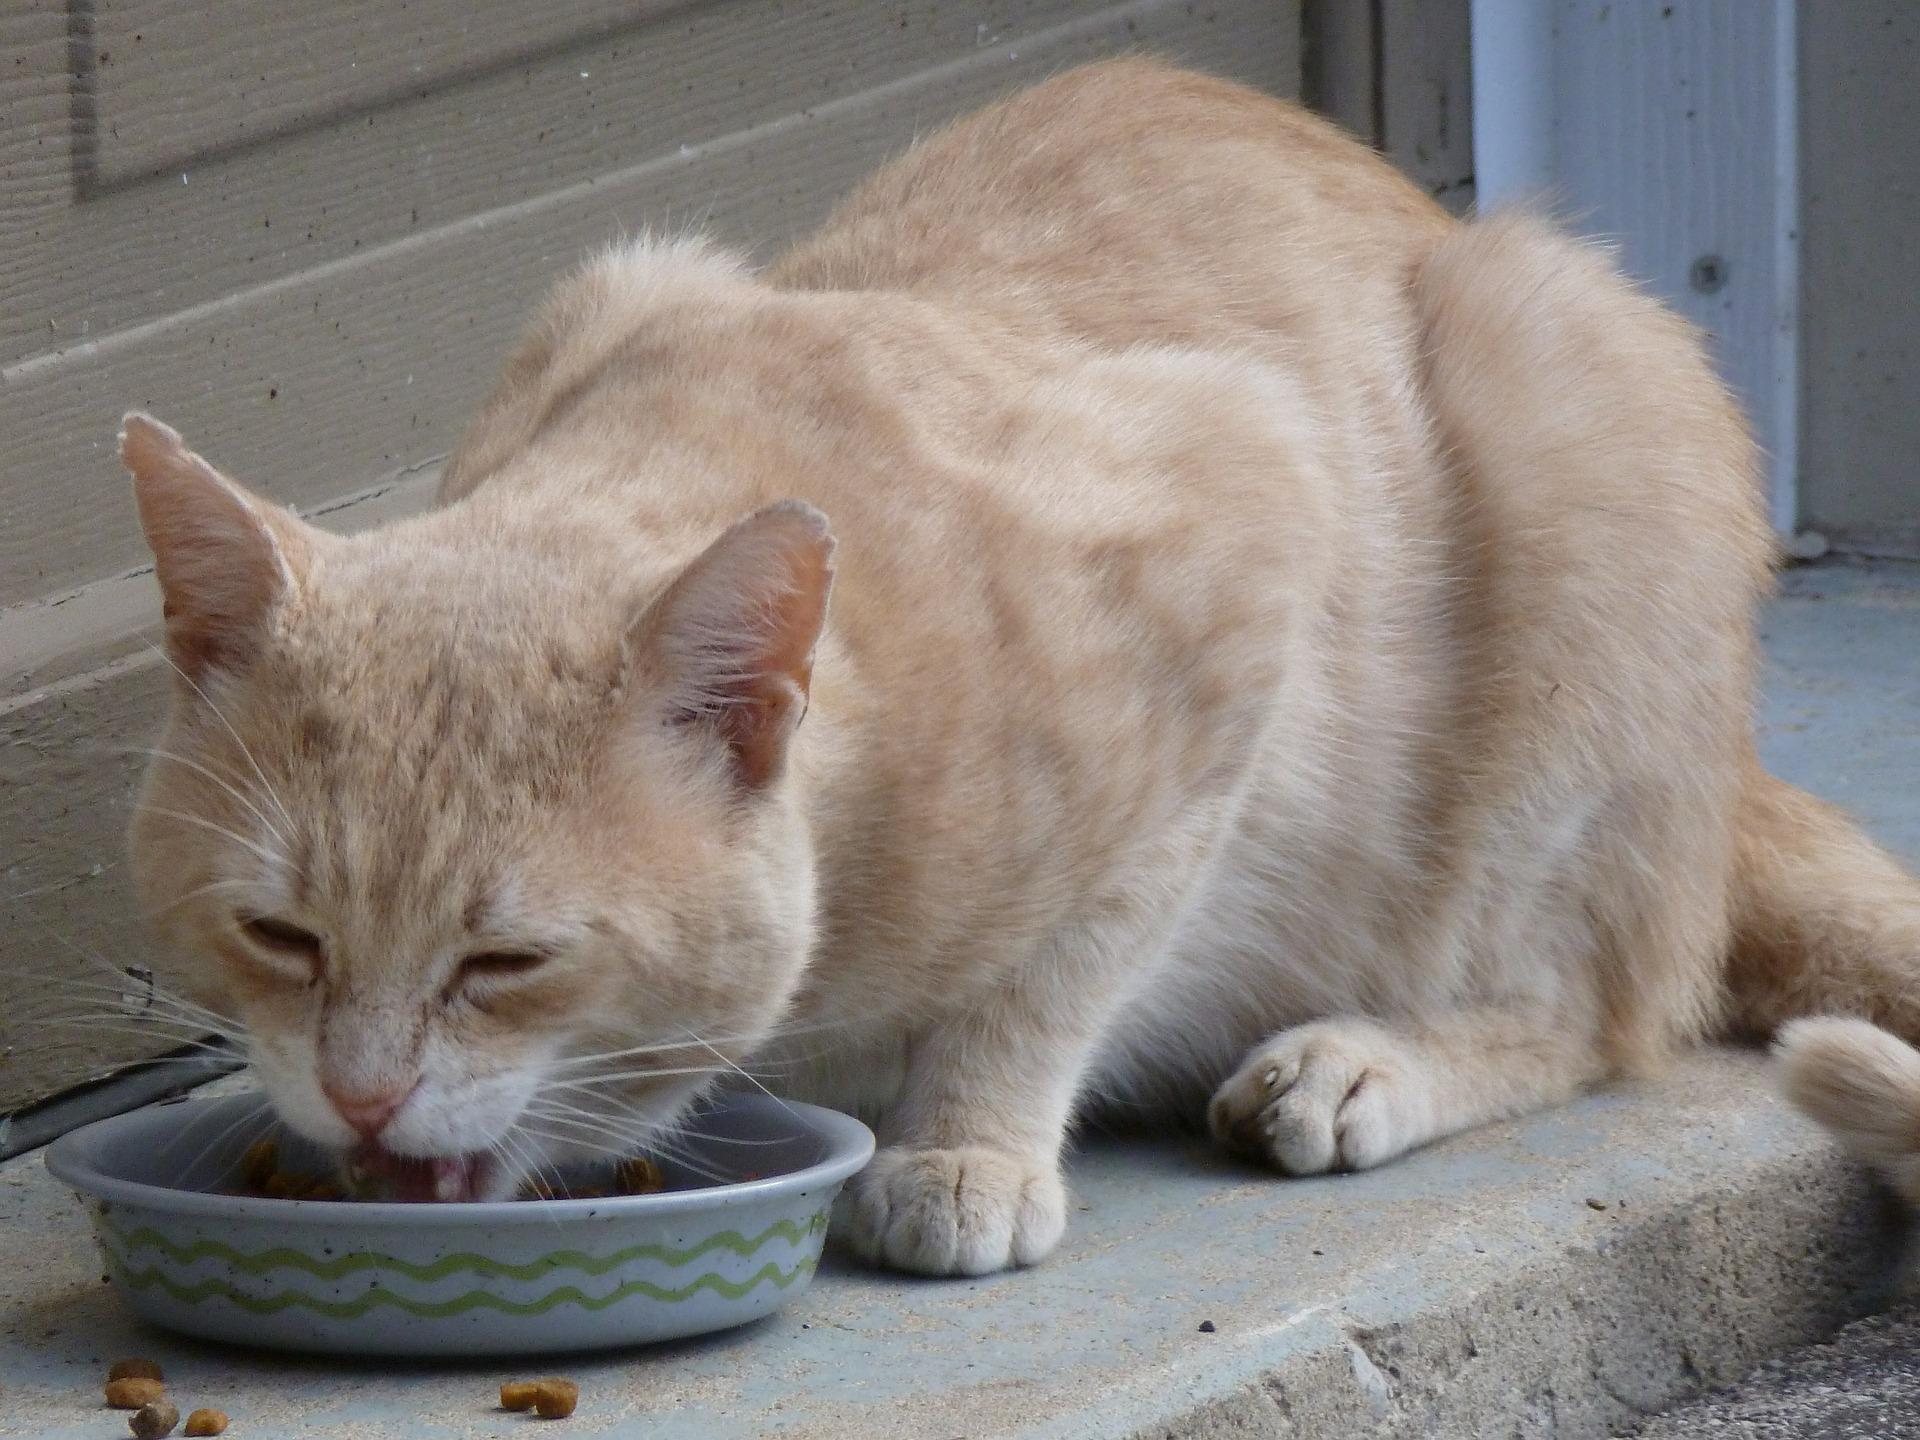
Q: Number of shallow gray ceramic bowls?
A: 1